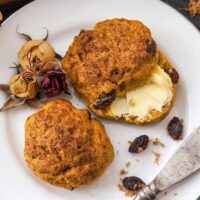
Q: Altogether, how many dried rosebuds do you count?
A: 3